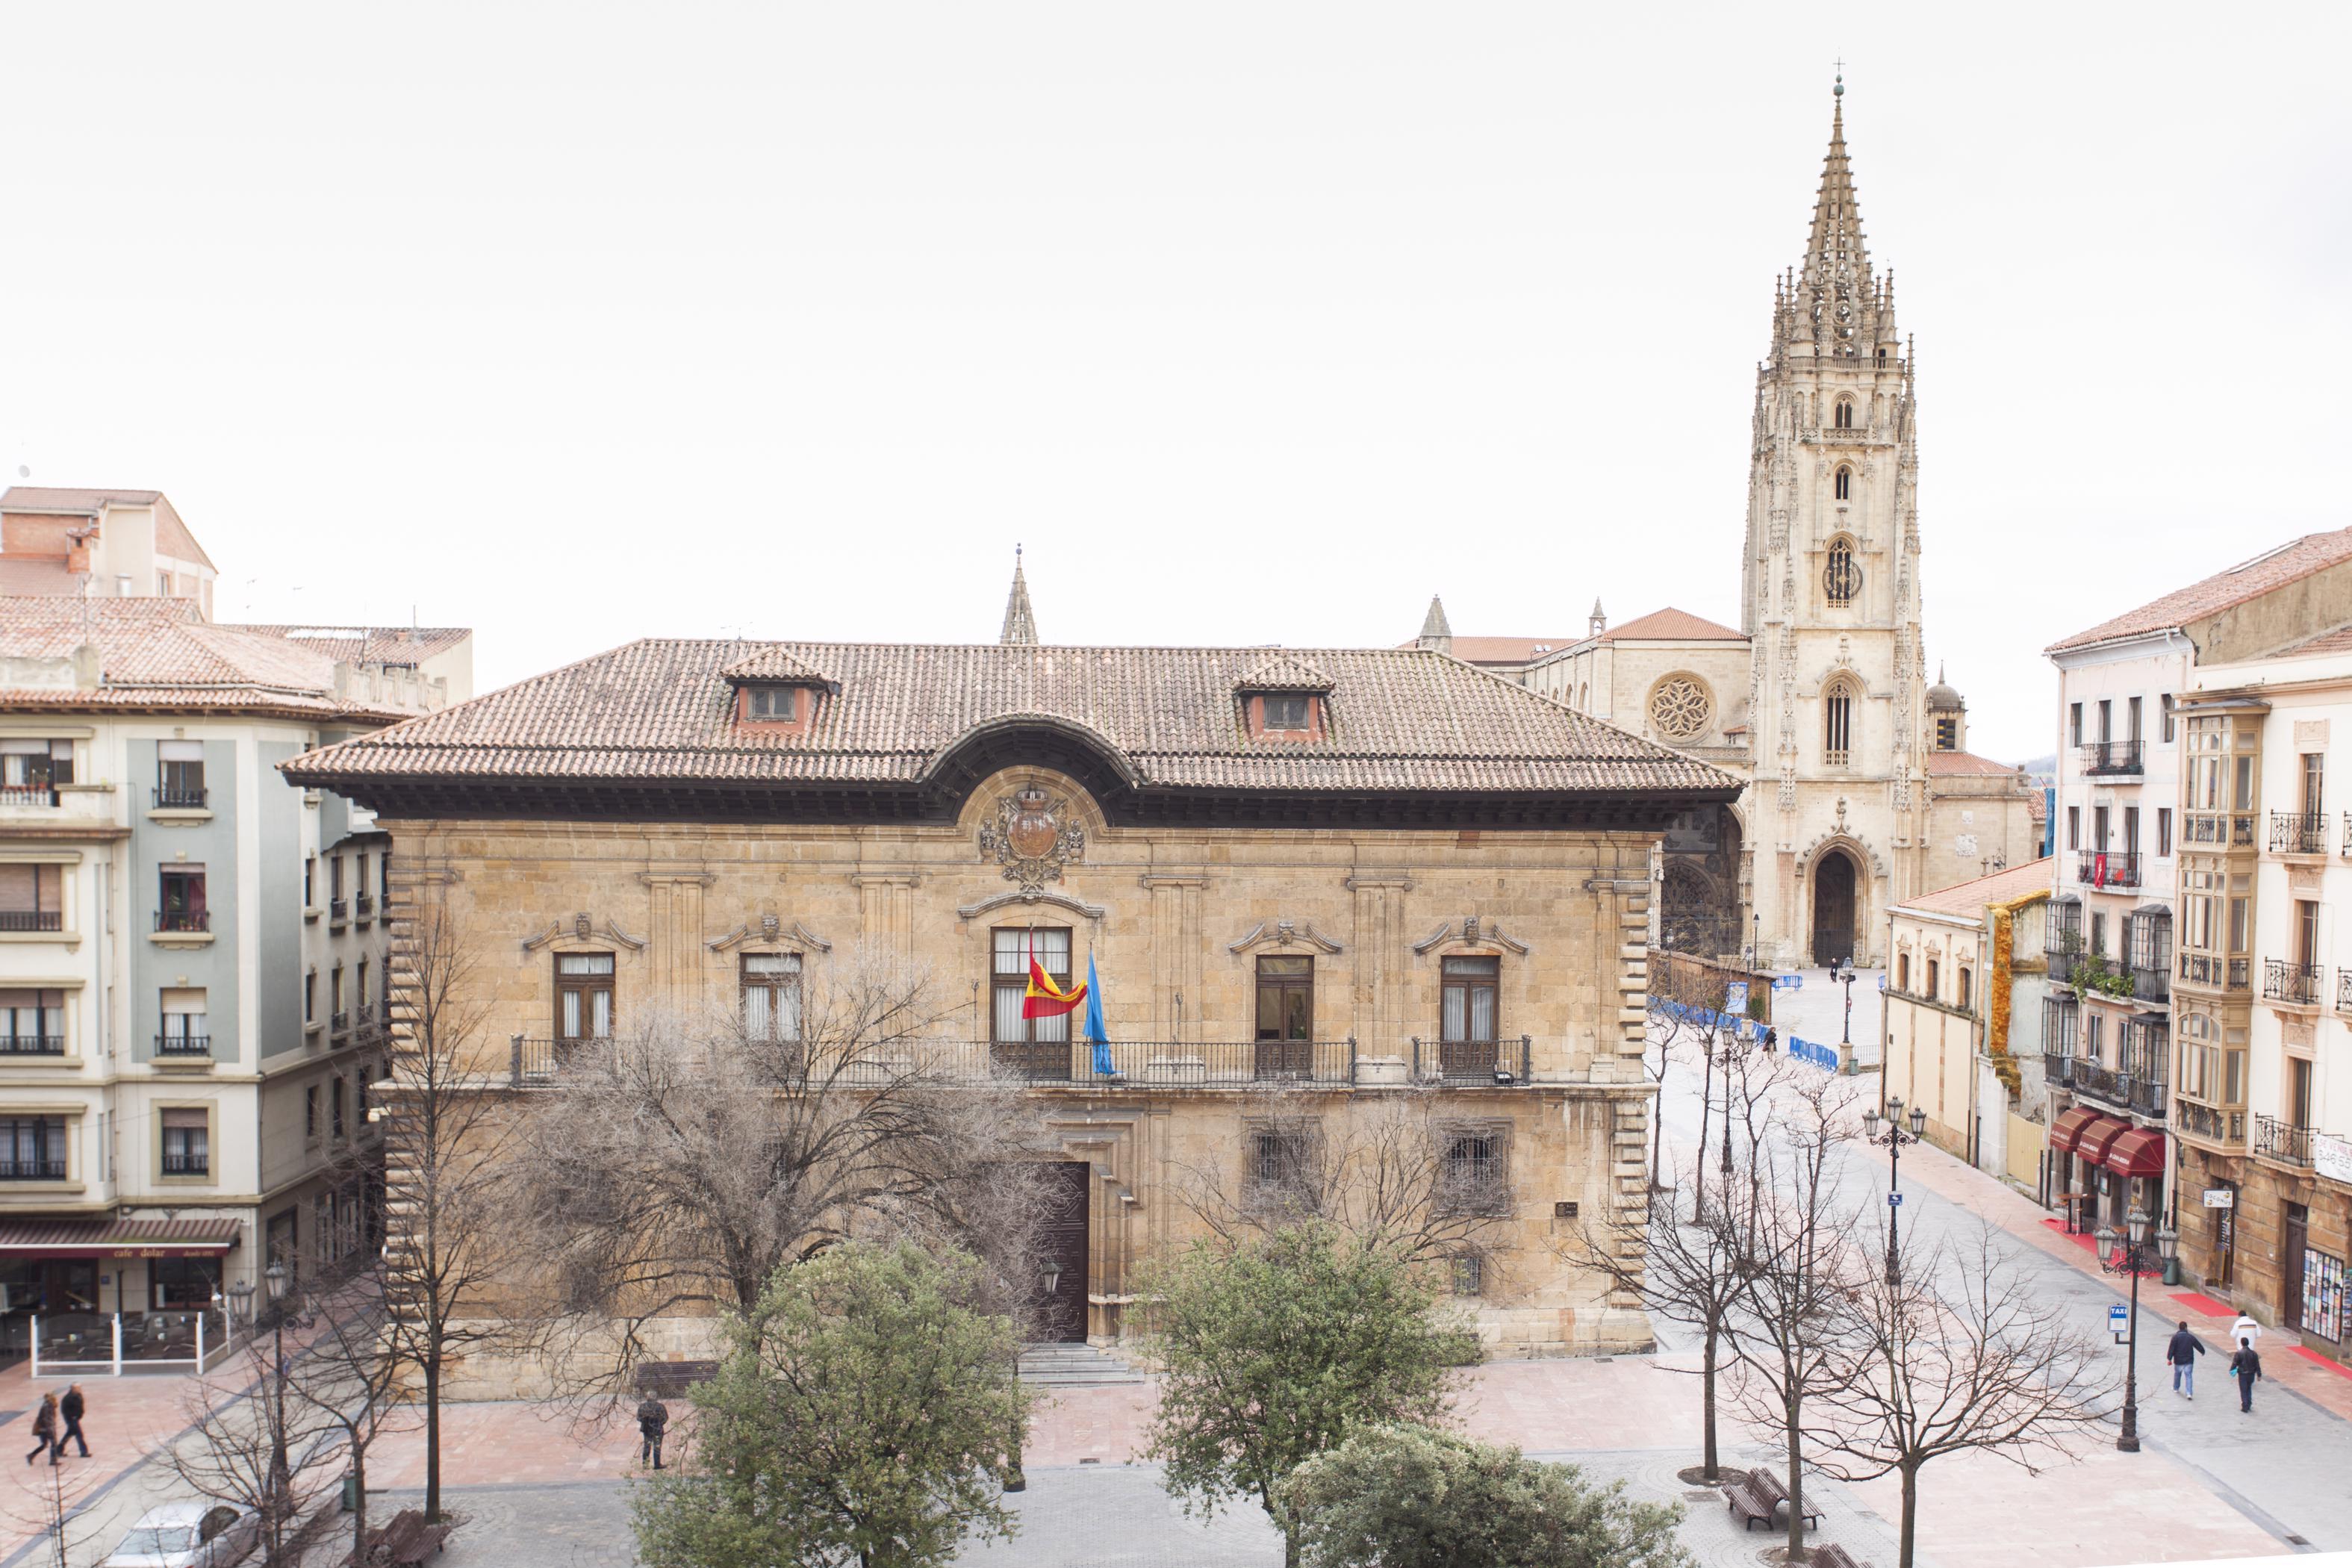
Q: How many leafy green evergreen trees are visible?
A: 3